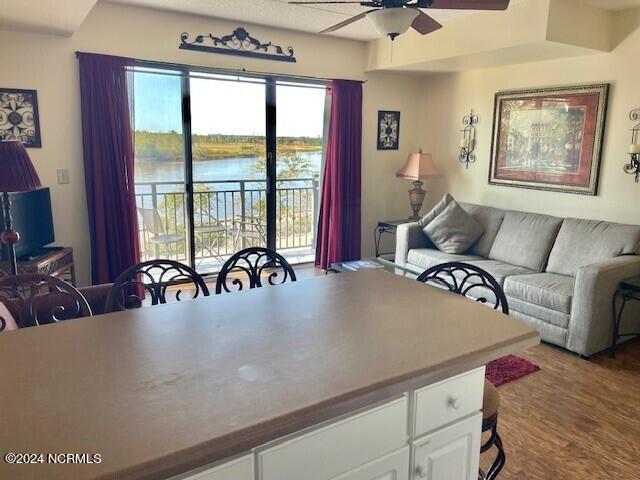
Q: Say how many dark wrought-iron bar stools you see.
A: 4